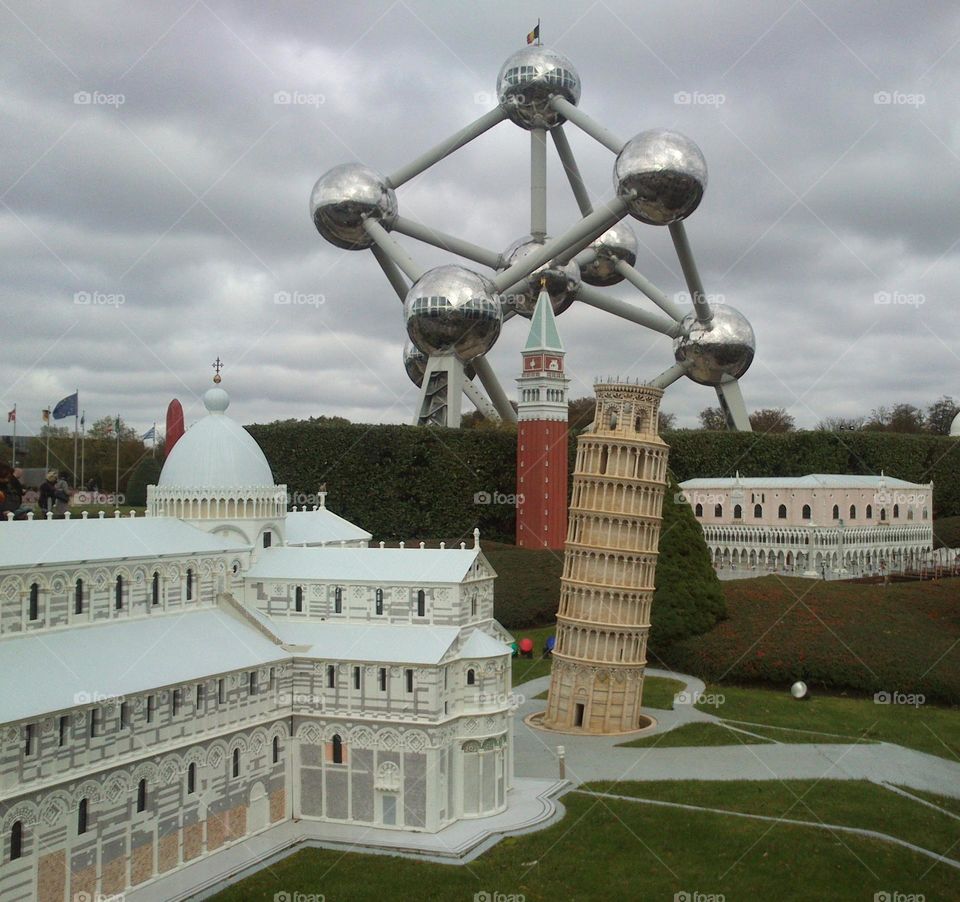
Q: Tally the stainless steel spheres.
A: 8